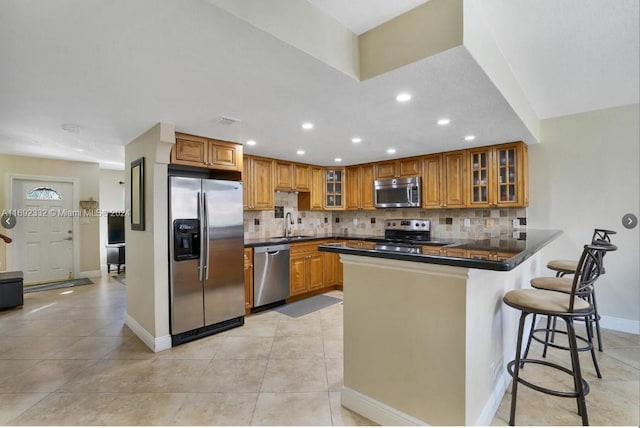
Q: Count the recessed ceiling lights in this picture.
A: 9